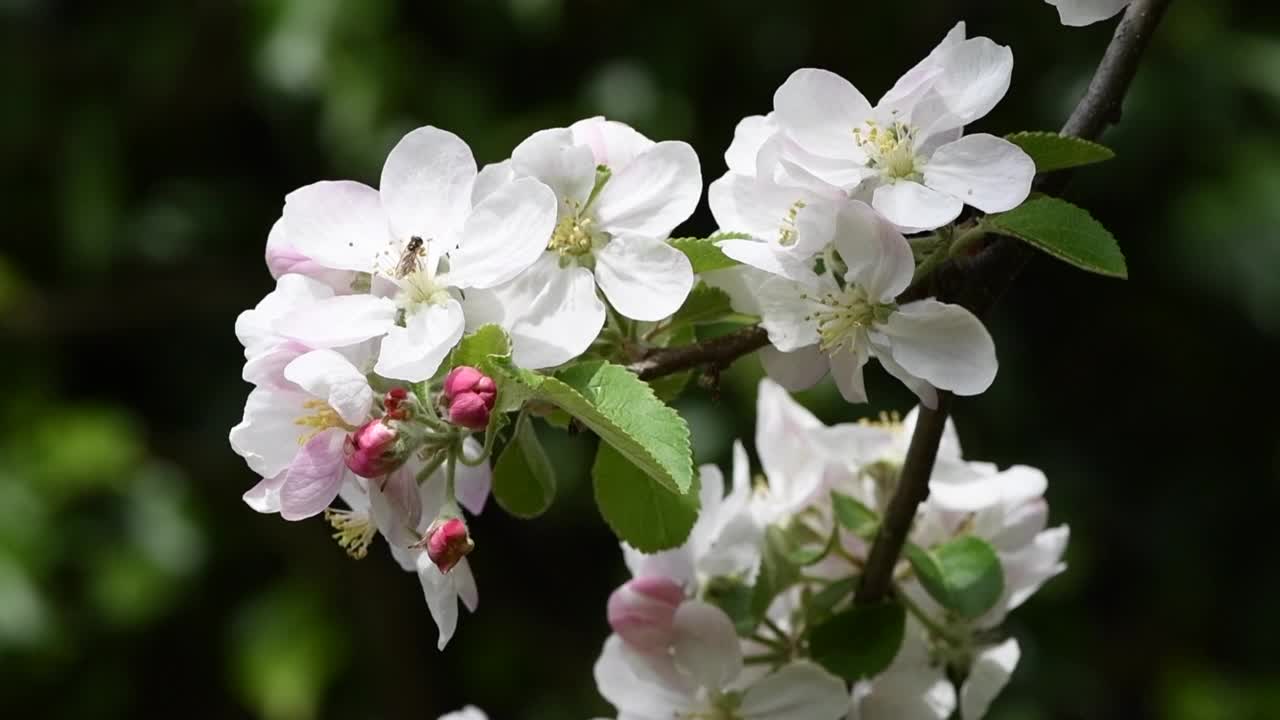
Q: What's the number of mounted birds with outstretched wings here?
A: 0